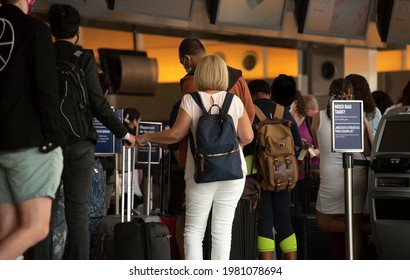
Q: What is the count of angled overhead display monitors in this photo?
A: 4